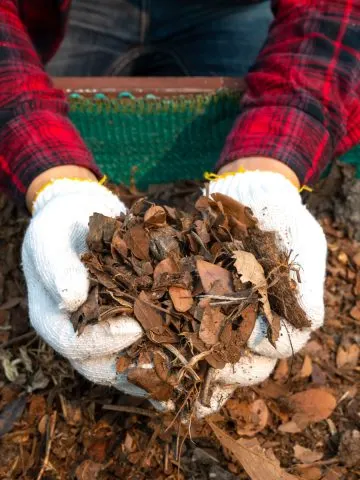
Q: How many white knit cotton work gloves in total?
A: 2